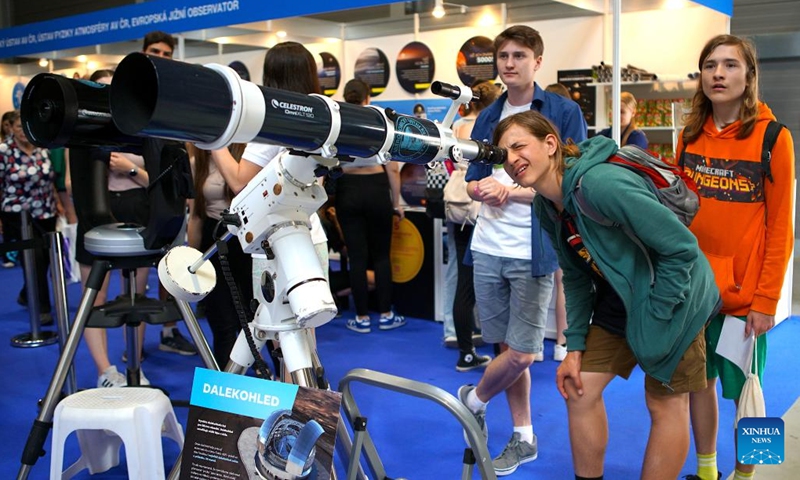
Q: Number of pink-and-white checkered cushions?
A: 0